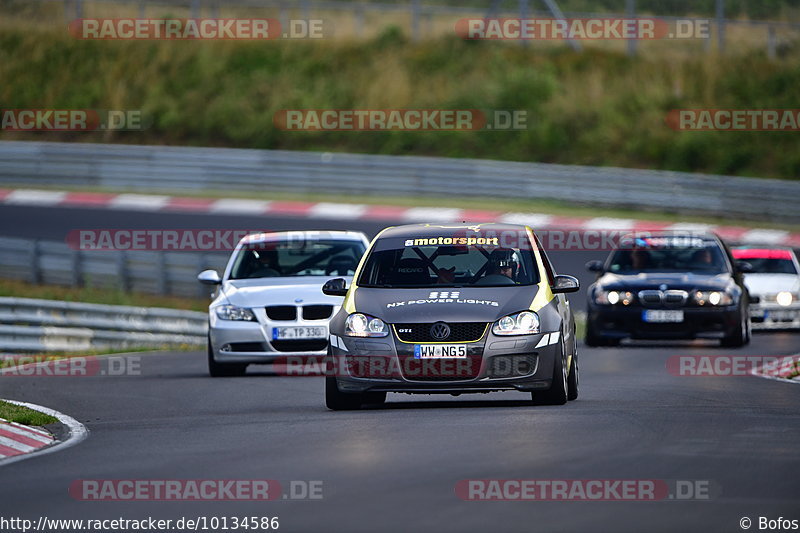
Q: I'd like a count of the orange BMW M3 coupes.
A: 0